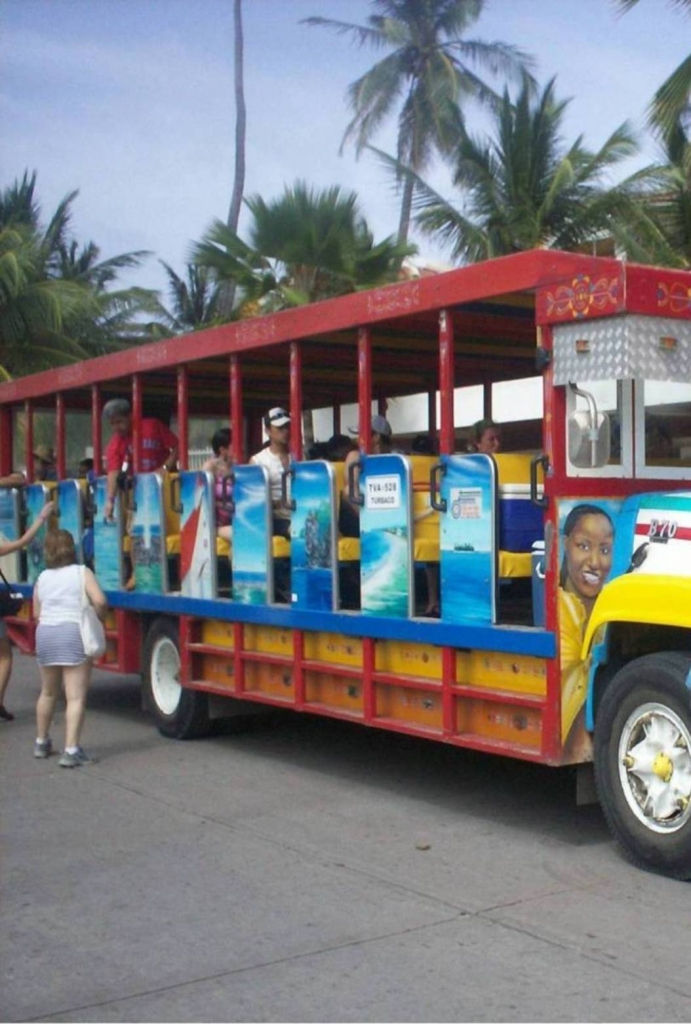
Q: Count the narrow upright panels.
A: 10